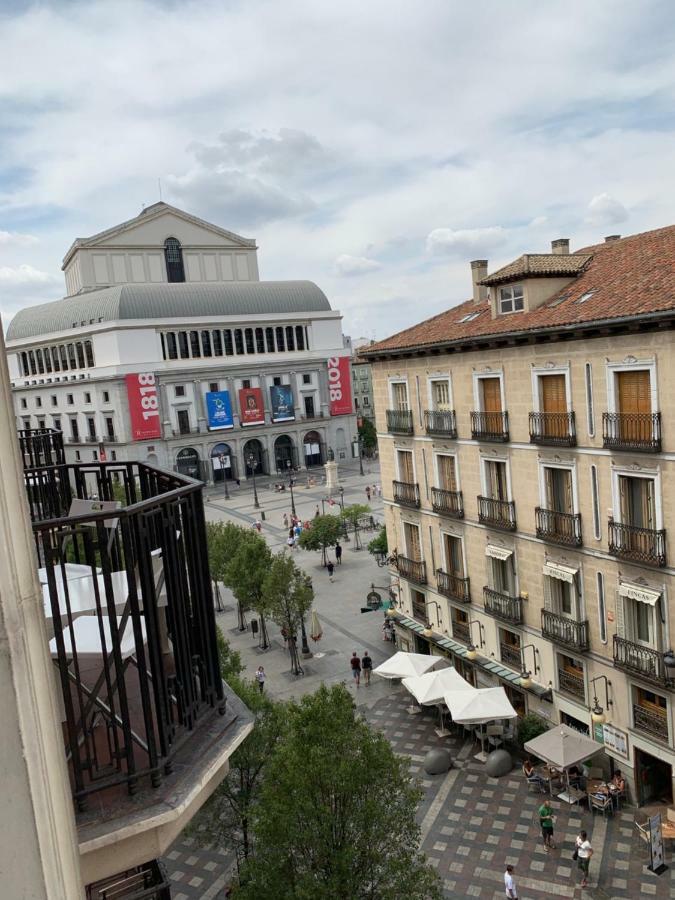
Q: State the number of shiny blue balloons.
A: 0